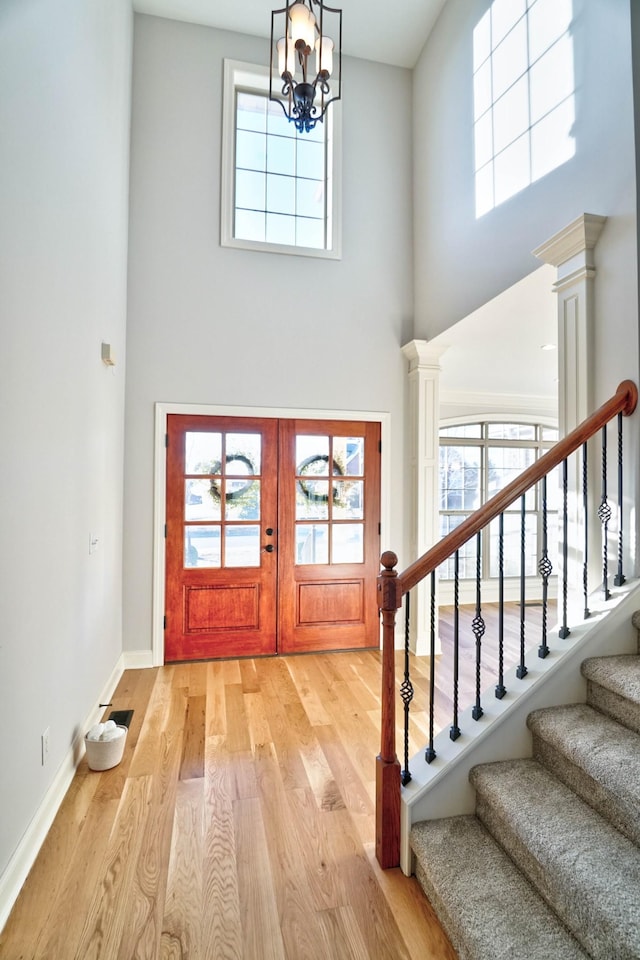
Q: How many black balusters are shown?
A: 11